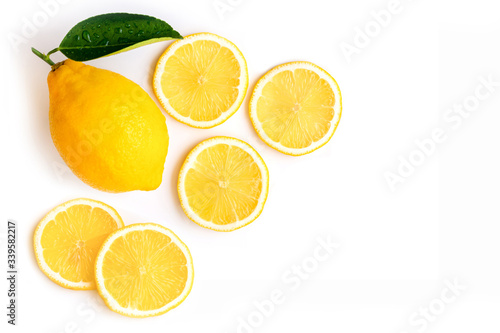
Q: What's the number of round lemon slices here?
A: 5